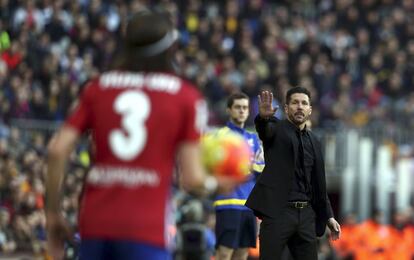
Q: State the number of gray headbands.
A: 1